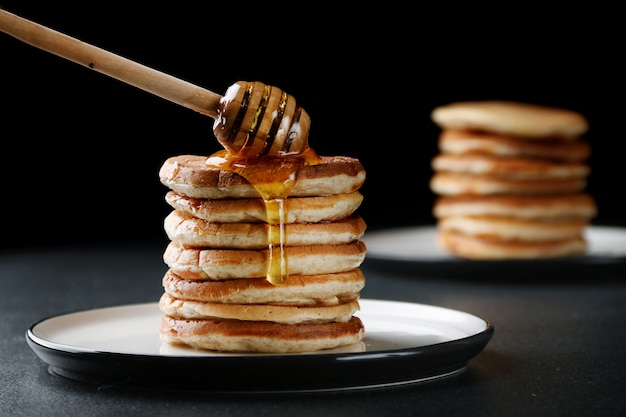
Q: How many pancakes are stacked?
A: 14